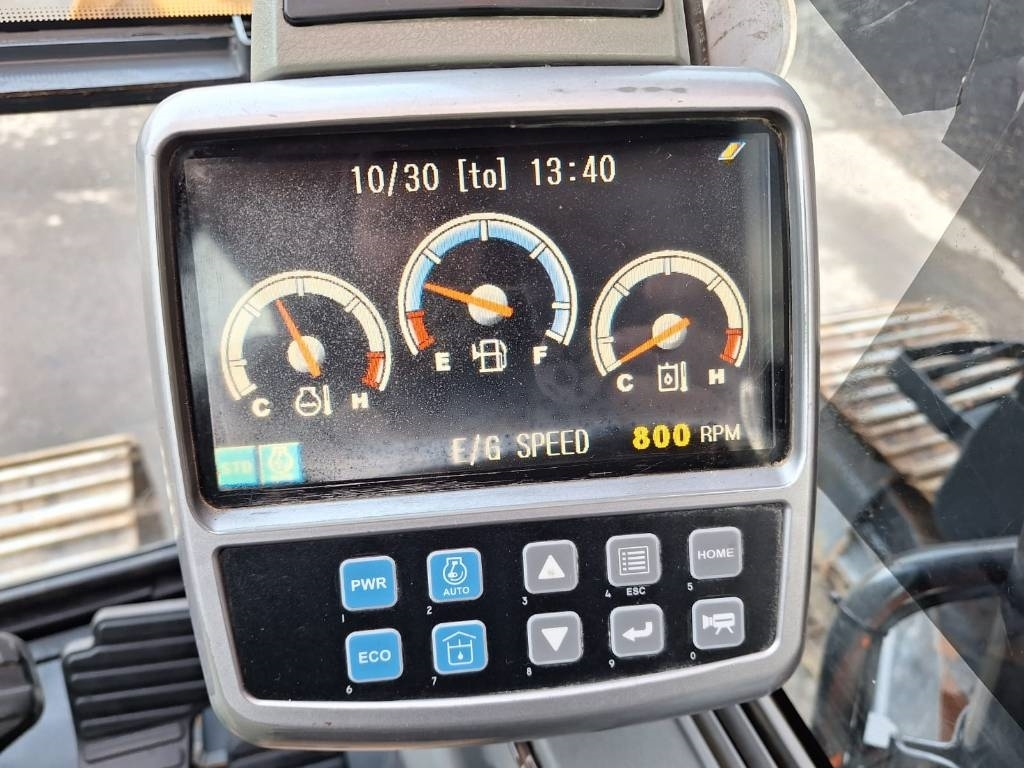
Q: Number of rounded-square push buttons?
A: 10